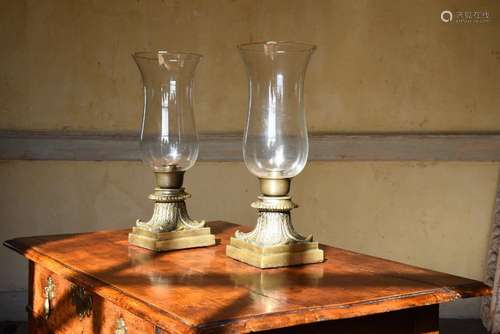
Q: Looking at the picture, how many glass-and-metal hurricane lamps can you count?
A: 2